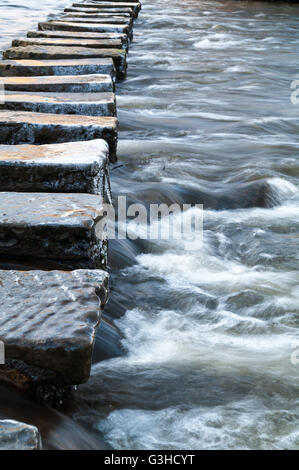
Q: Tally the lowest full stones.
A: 1